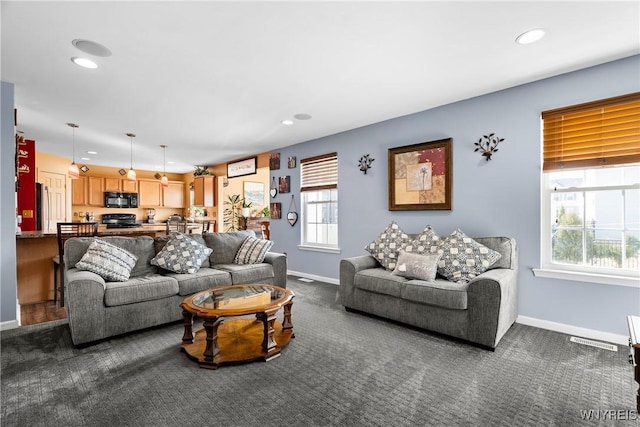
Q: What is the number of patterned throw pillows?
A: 6